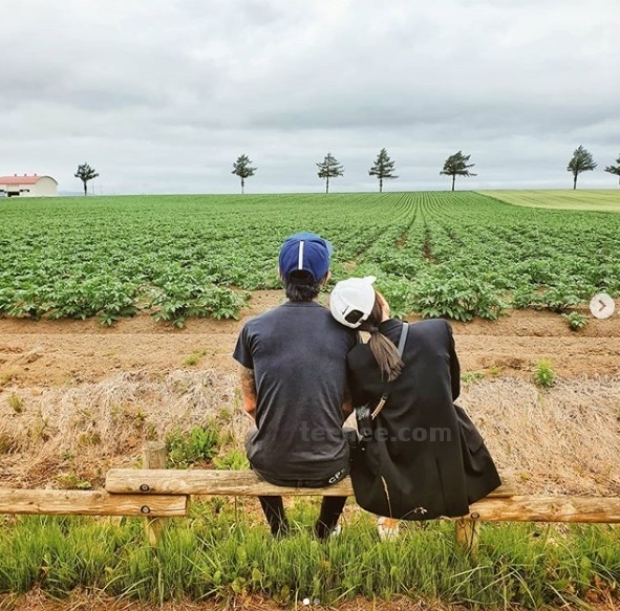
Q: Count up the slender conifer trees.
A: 7